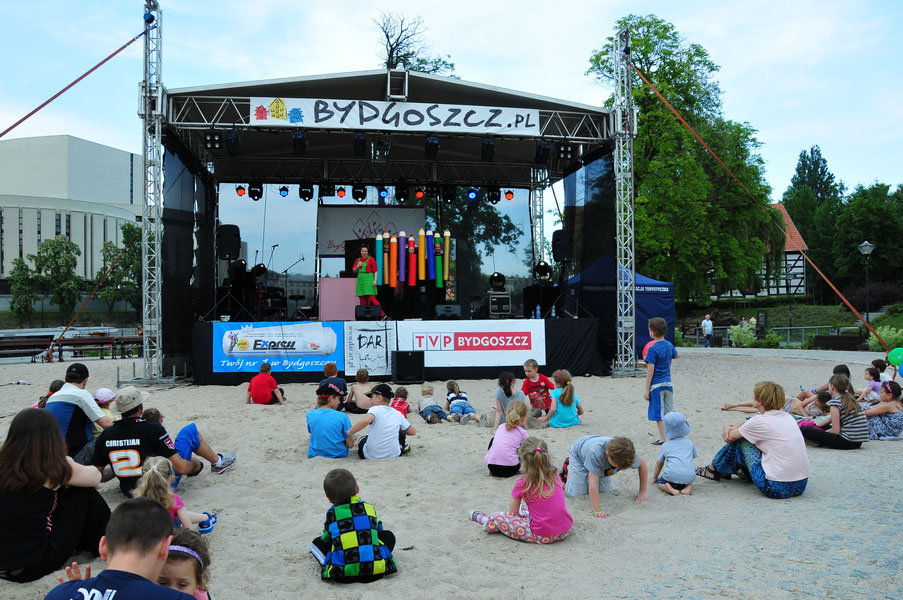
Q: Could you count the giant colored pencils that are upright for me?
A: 9